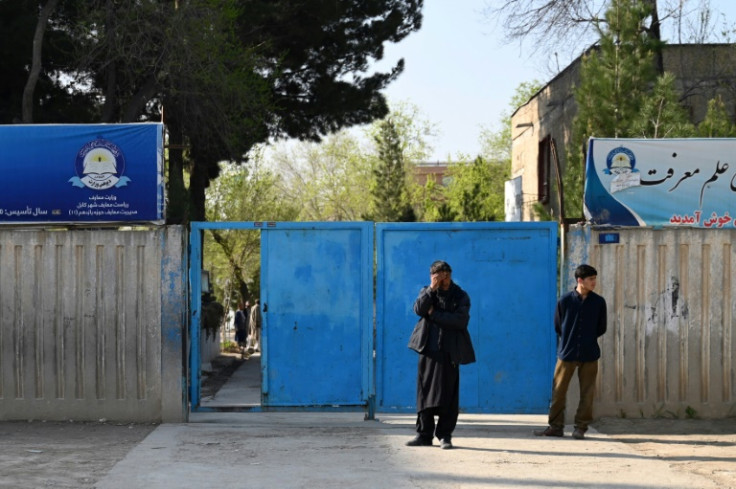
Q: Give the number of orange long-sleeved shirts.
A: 0